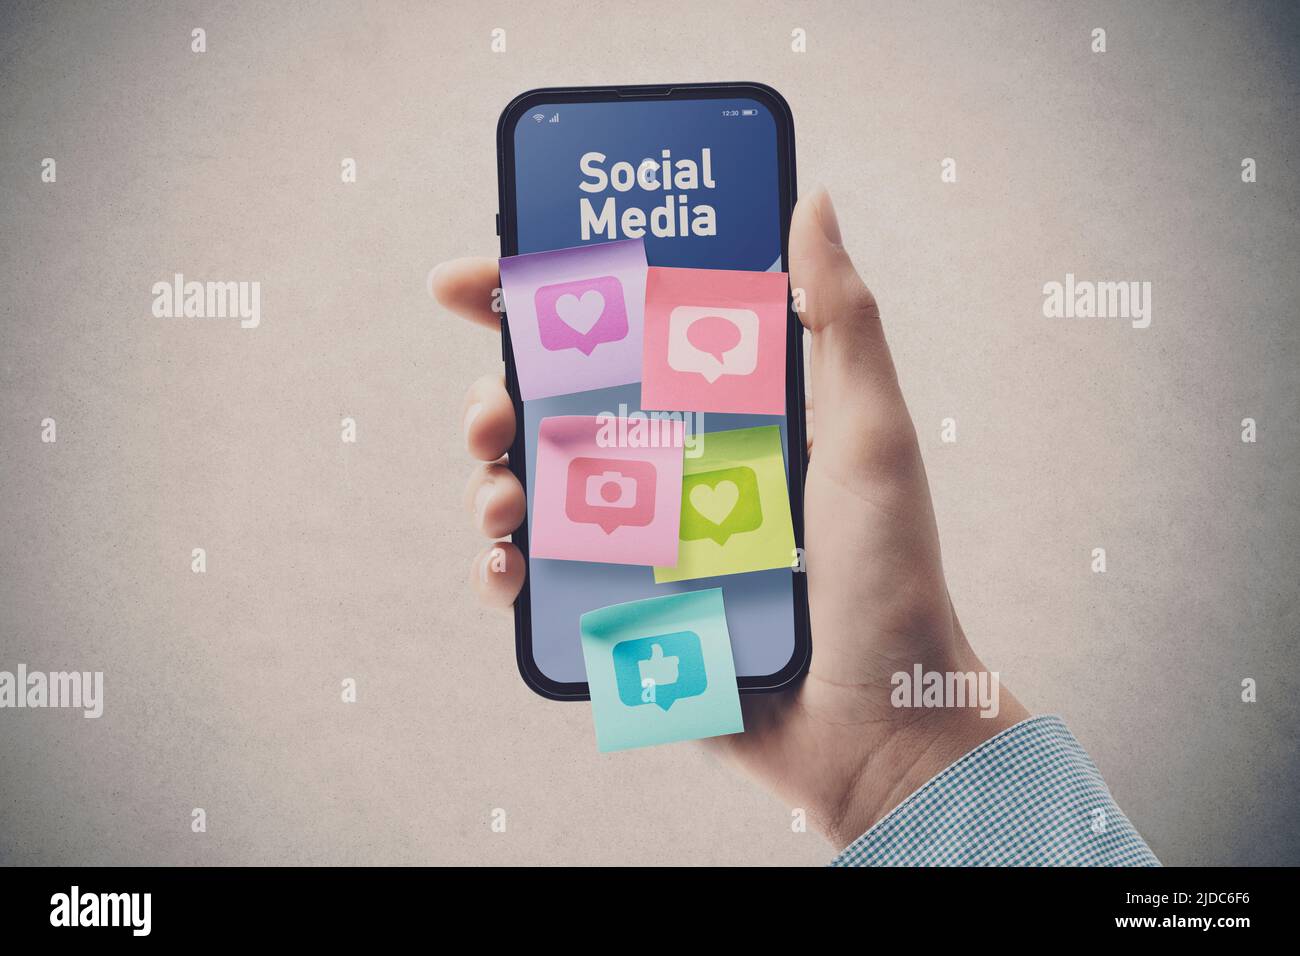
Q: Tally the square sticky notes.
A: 5